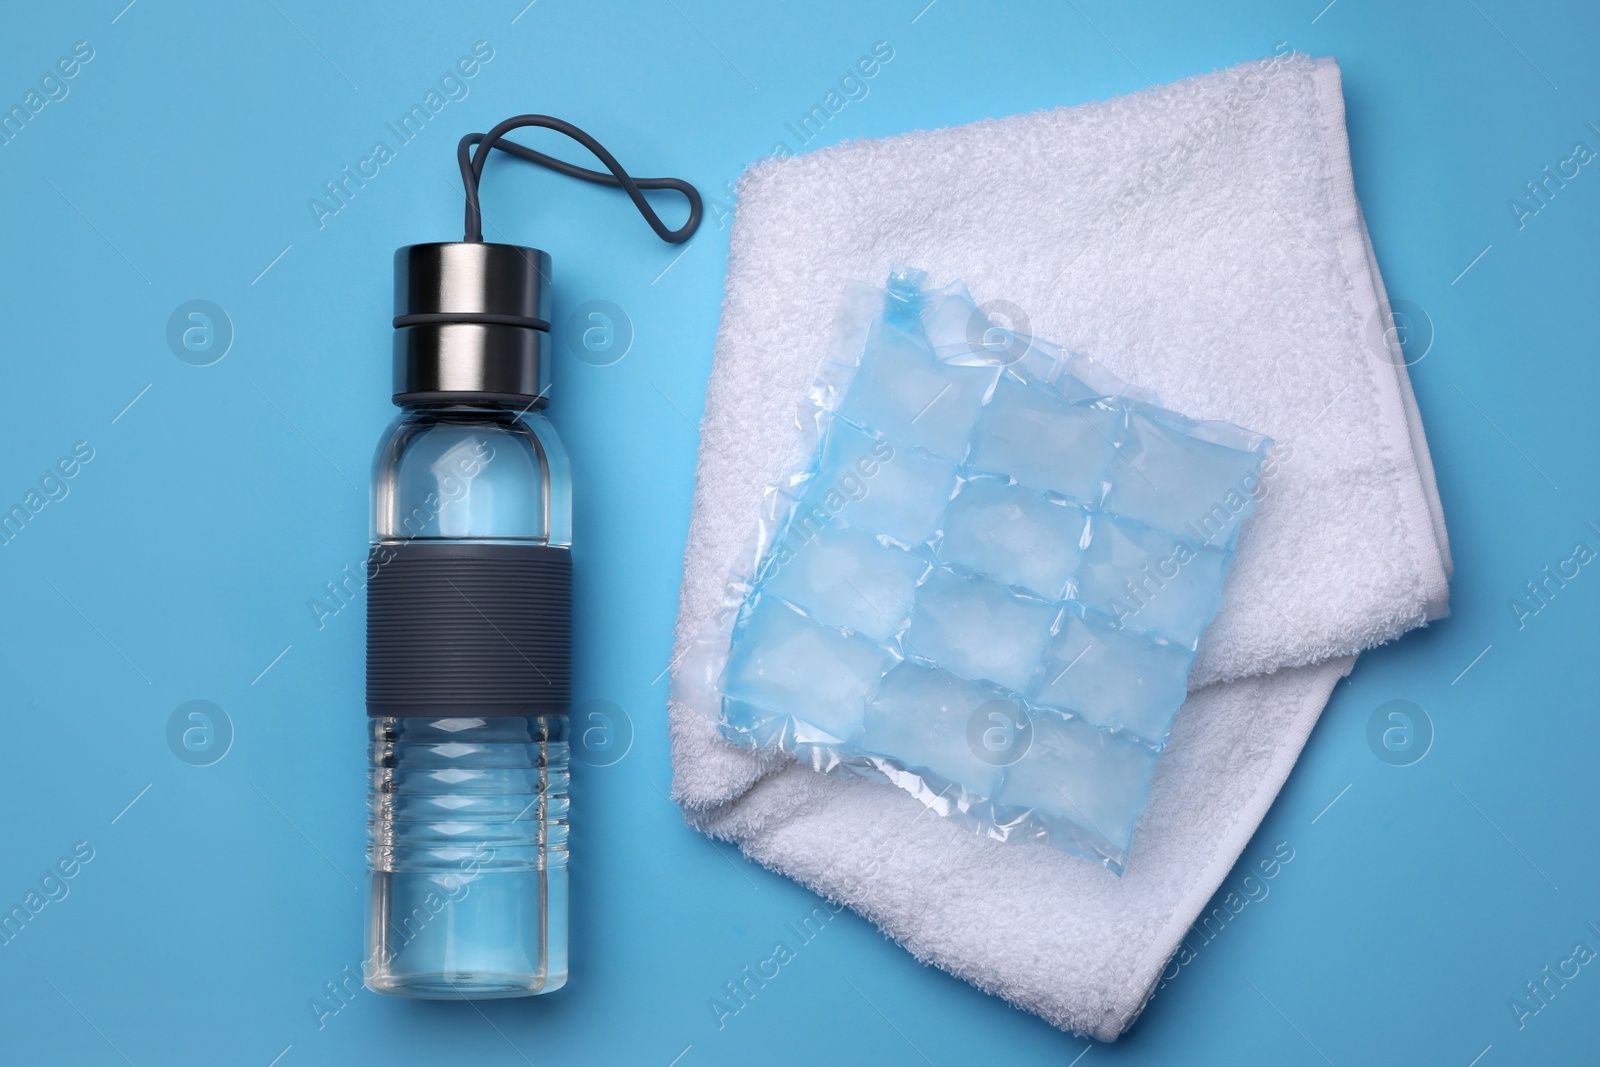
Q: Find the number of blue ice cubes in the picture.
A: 12